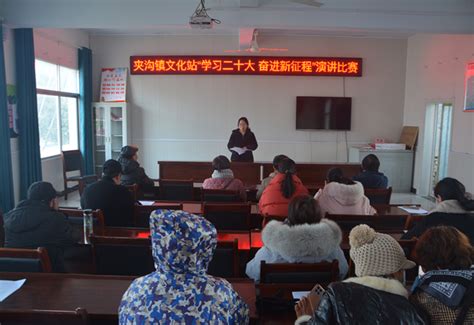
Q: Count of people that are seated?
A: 13